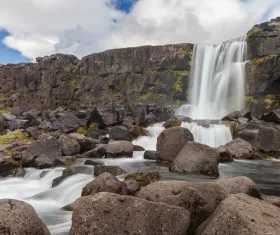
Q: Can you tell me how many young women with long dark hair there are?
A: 0